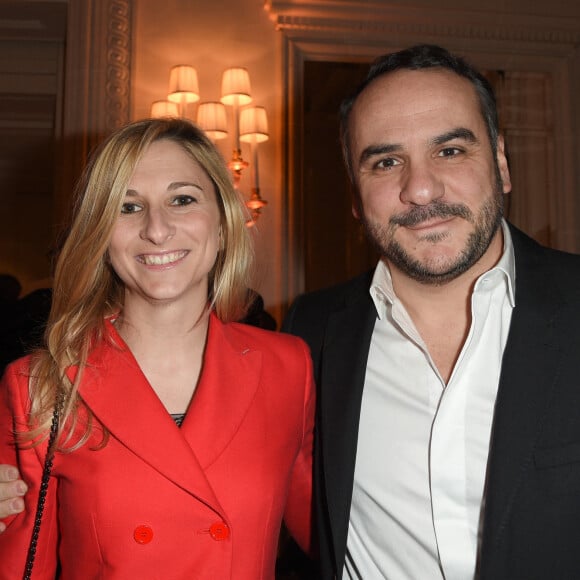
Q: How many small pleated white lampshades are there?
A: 5